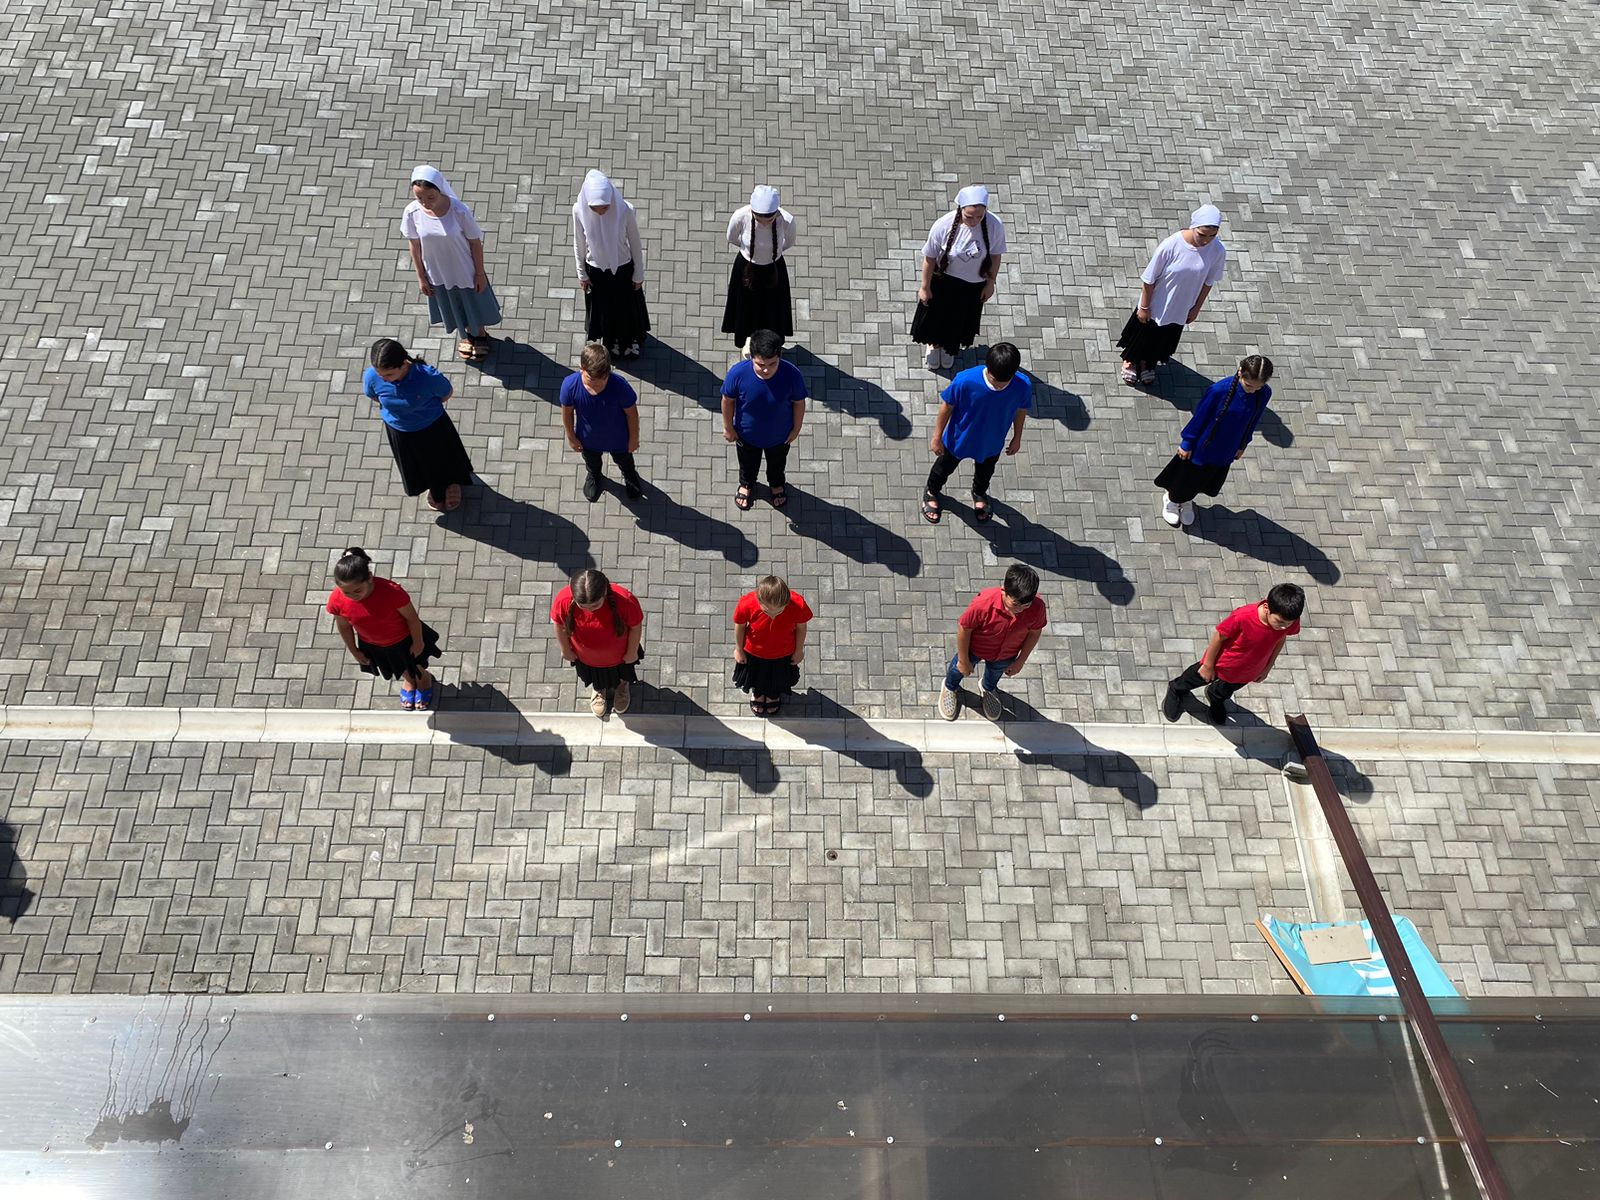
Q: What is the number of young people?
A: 15